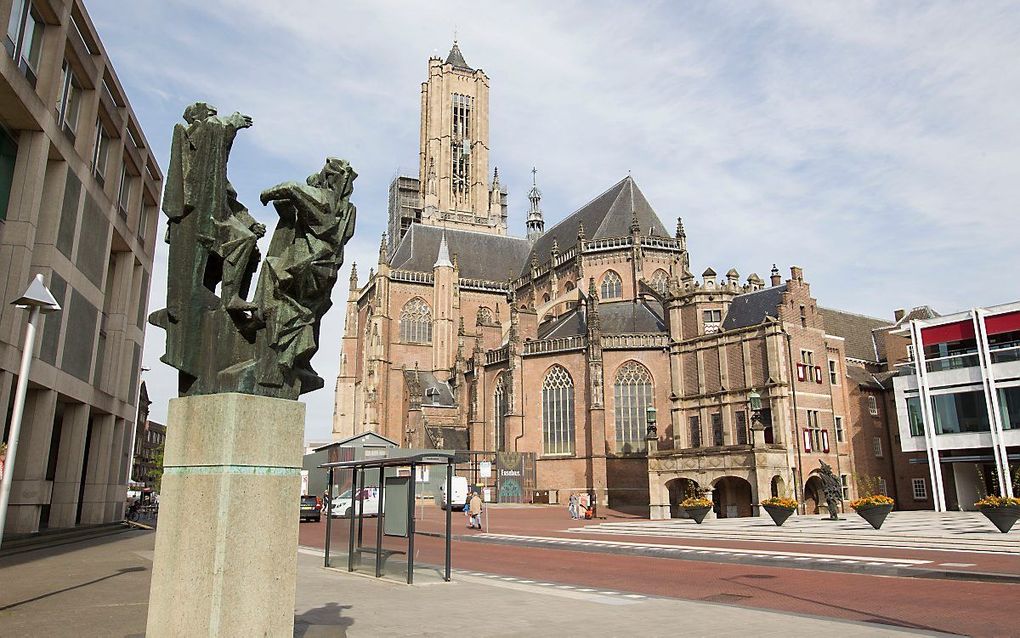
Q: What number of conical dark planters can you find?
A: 4